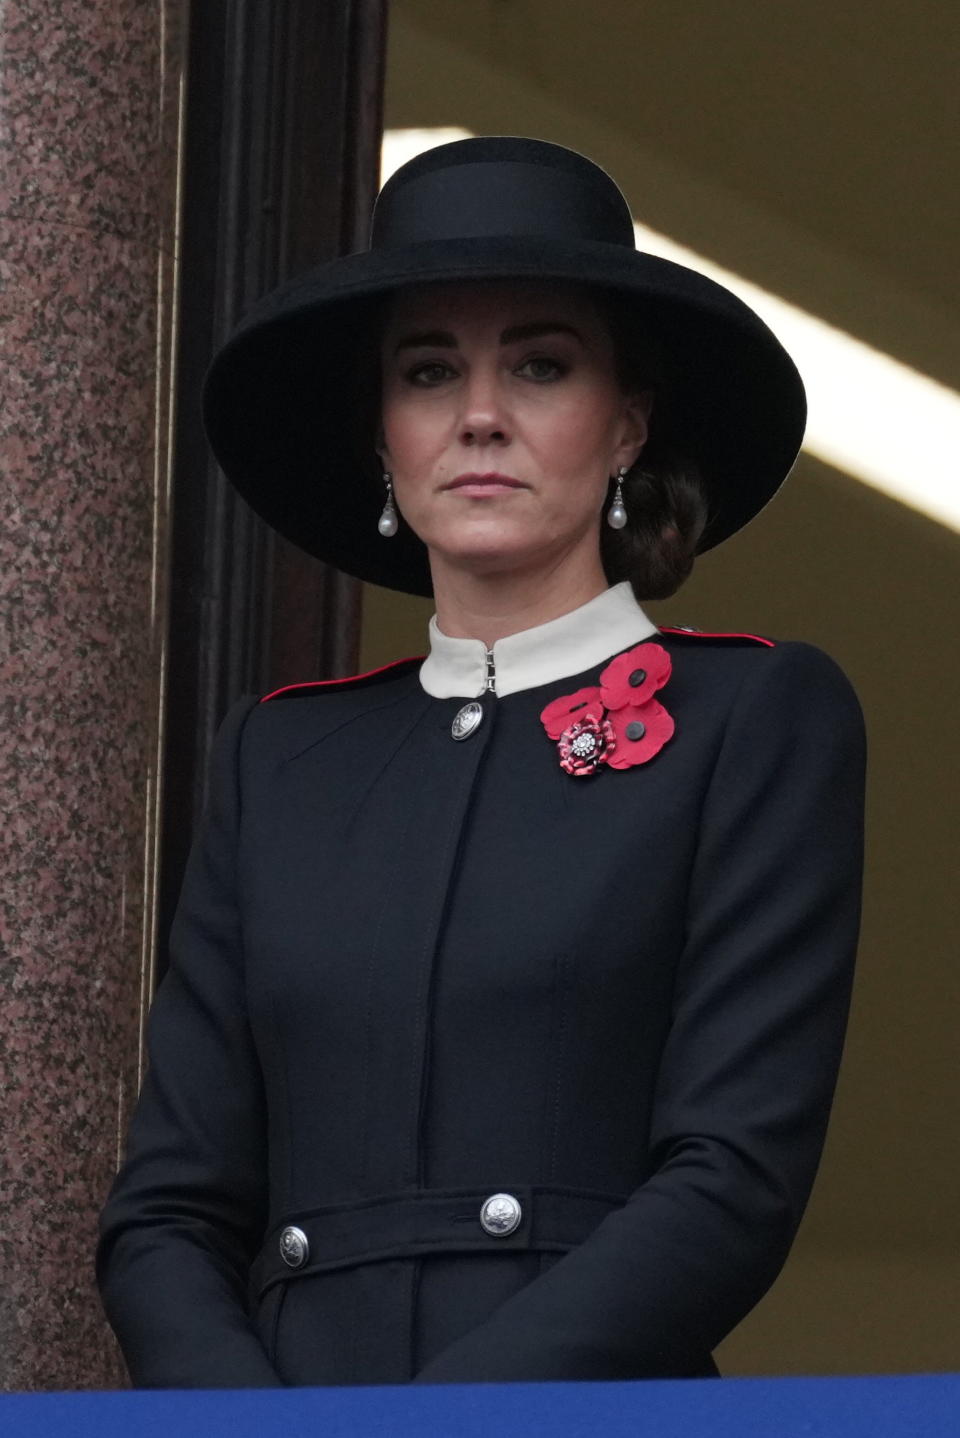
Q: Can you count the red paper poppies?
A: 3